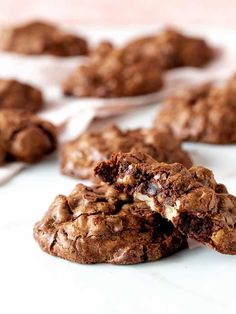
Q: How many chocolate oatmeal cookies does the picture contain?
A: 9